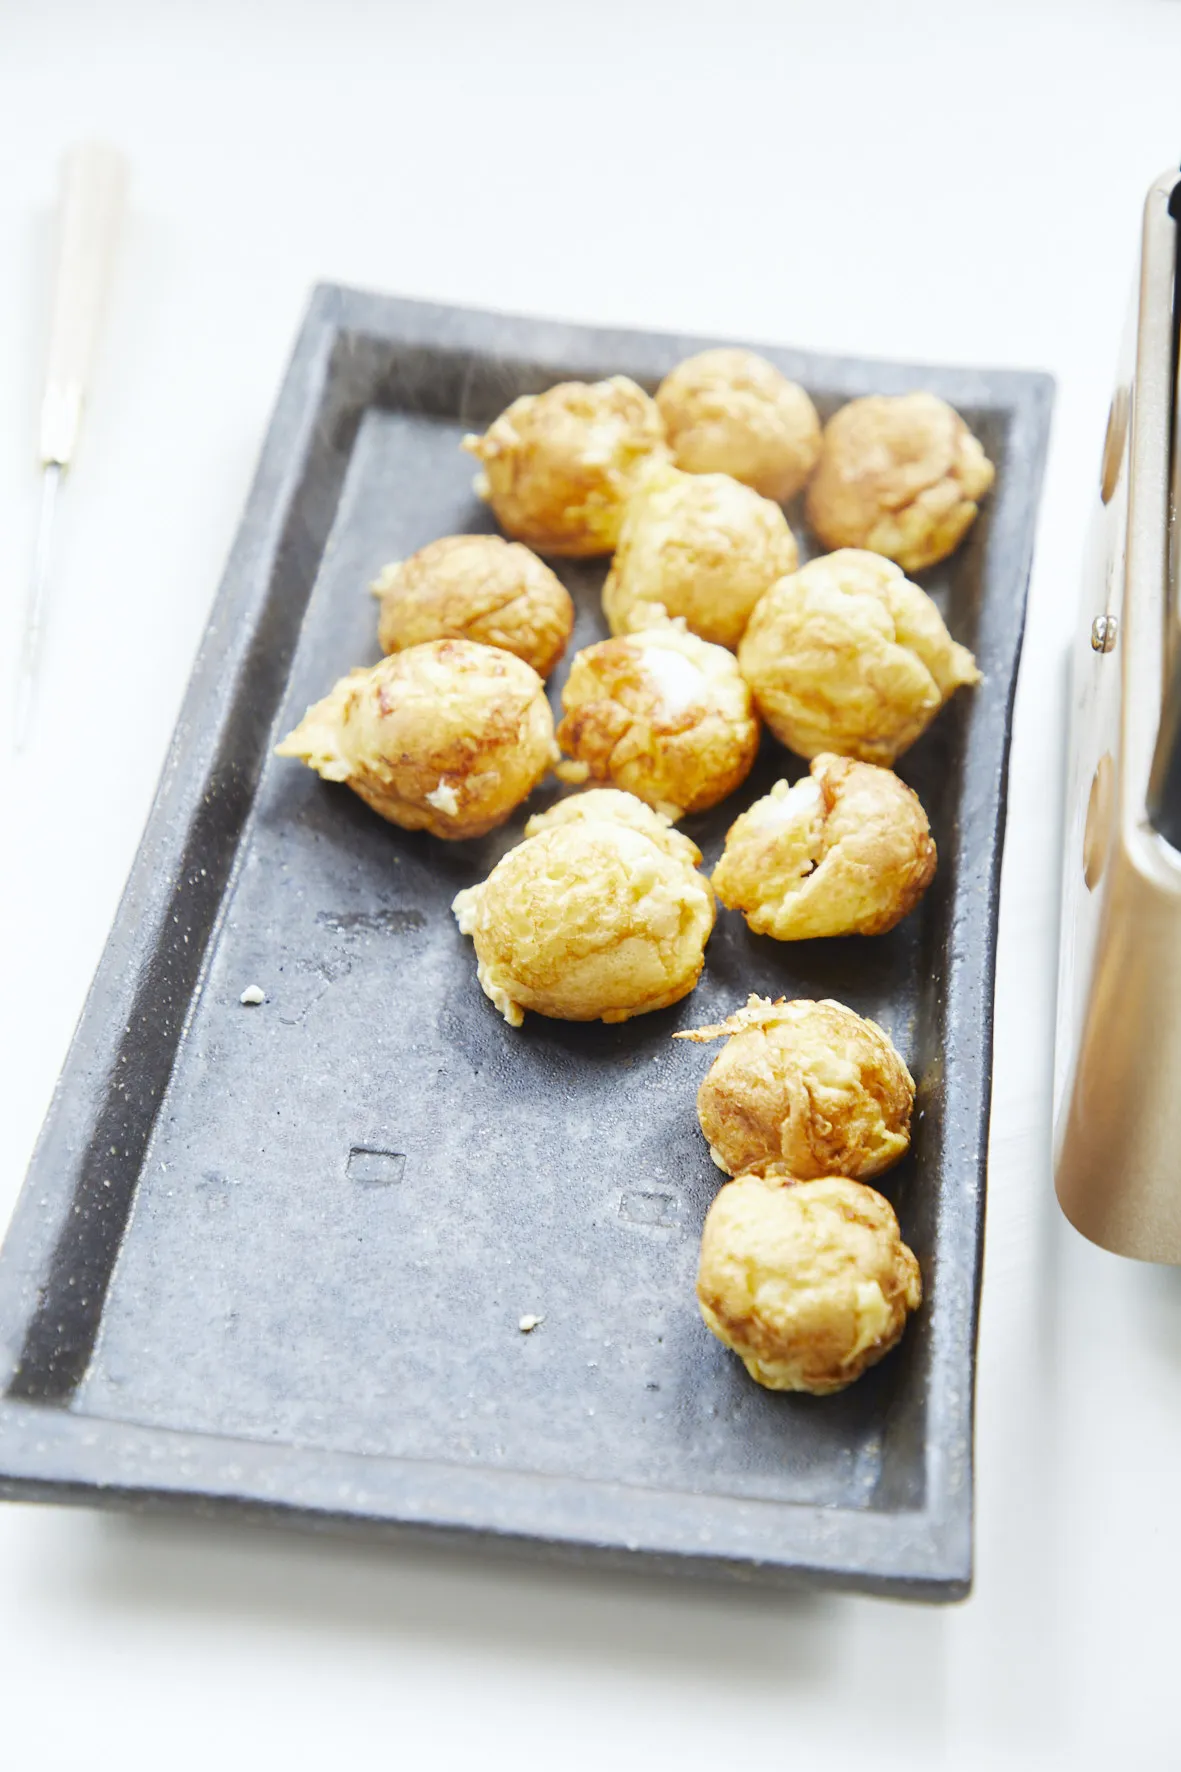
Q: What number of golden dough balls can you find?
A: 12